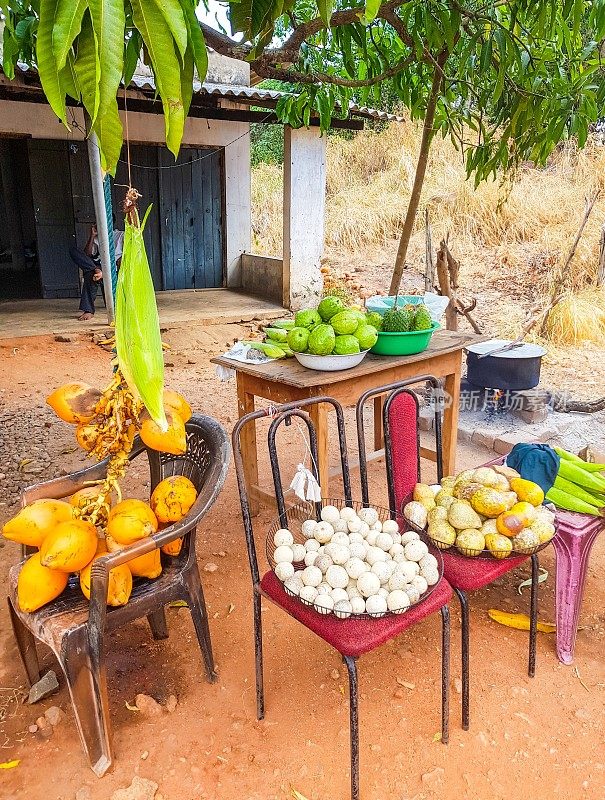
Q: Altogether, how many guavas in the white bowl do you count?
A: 8